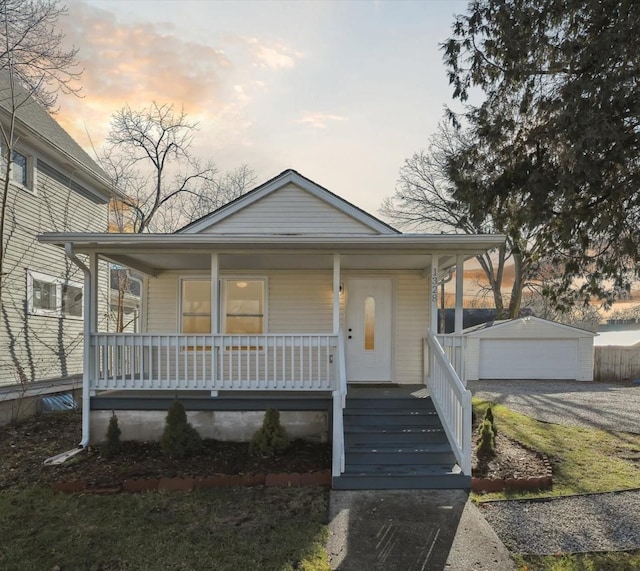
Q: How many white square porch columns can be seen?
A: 5